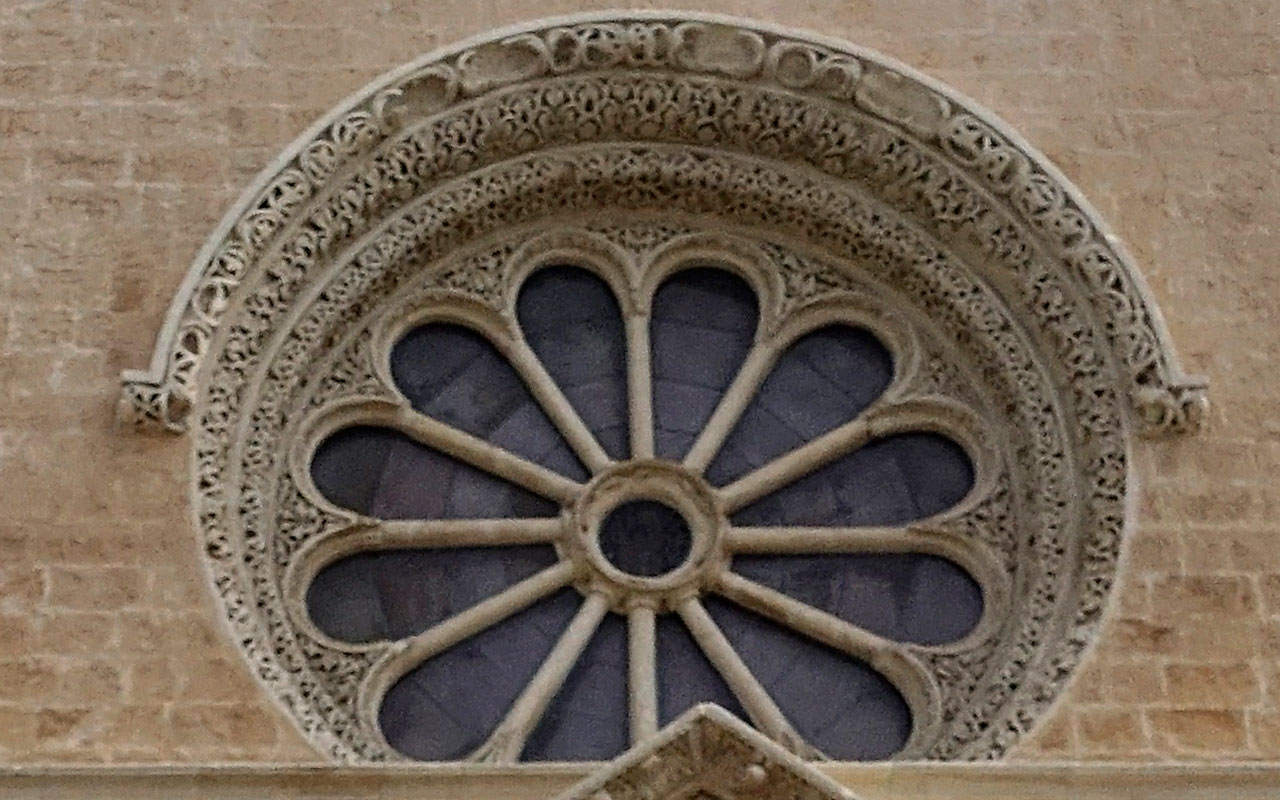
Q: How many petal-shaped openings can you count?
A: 12